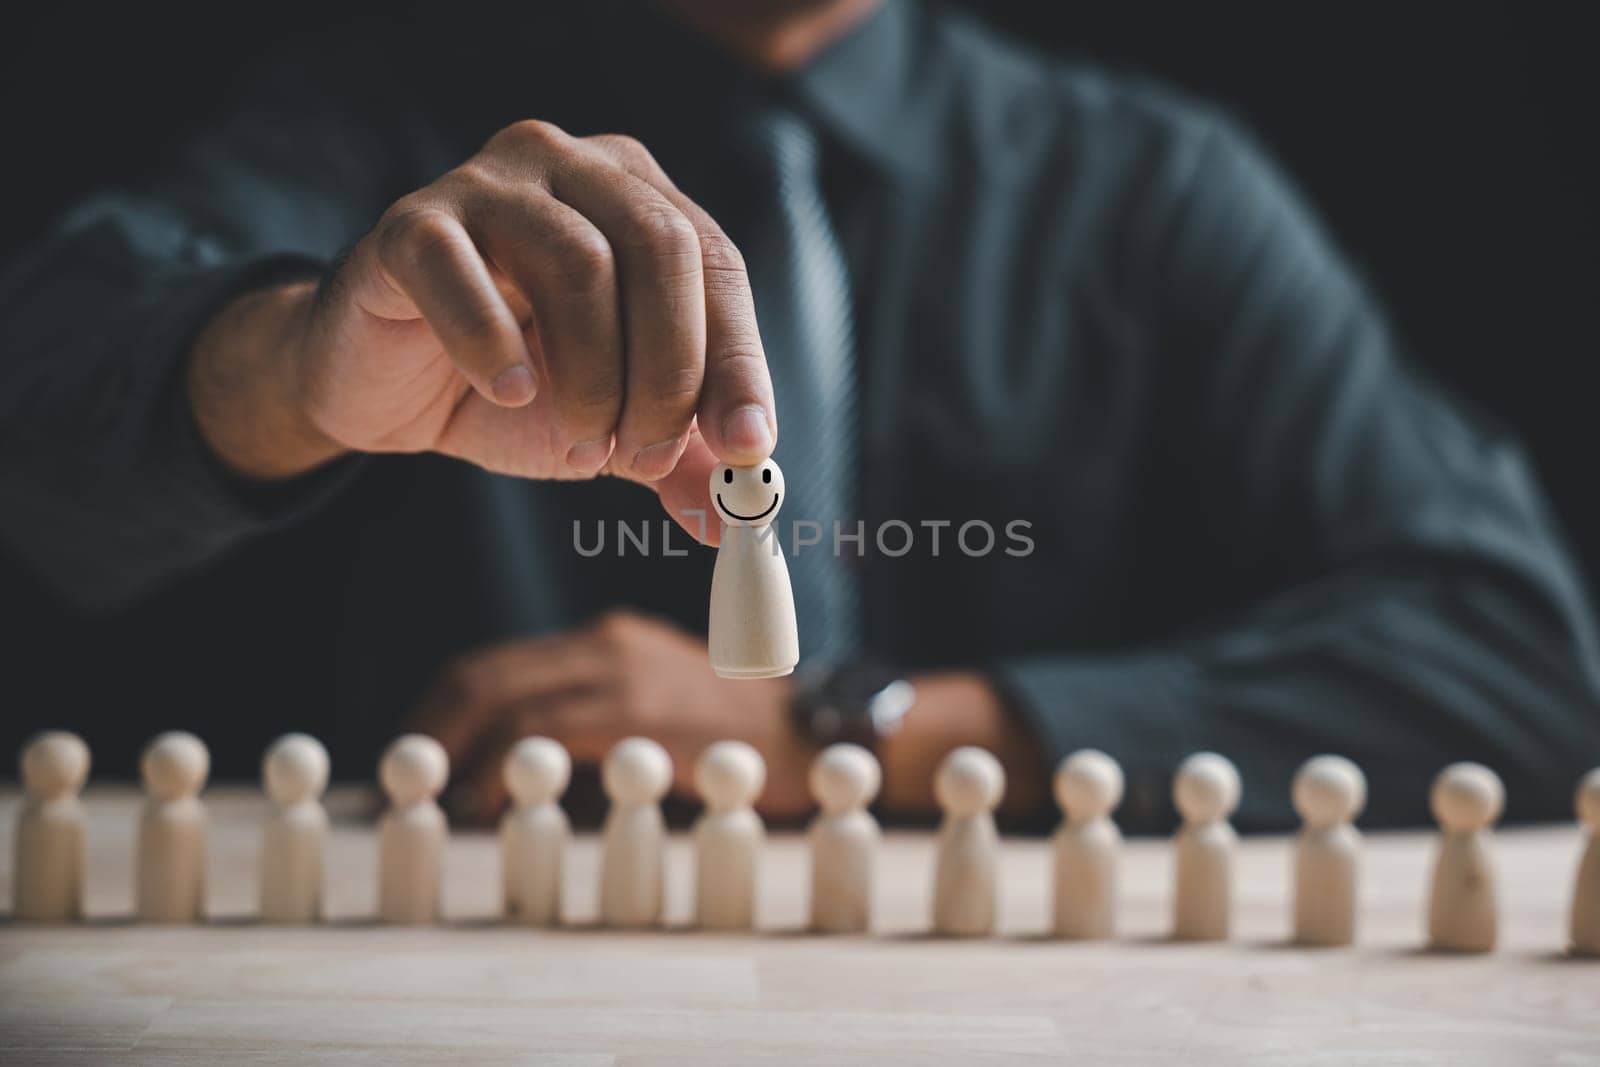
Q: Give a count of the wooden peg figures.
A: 15